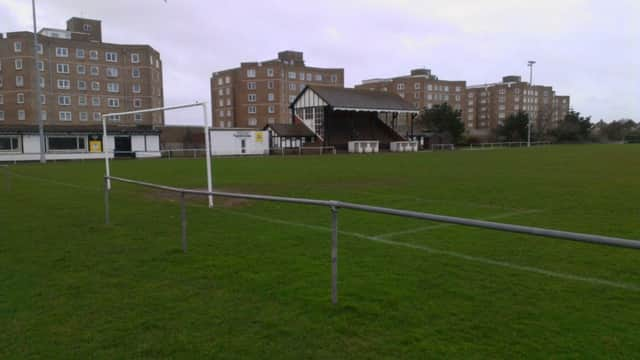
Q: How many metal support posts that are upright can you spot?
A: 3